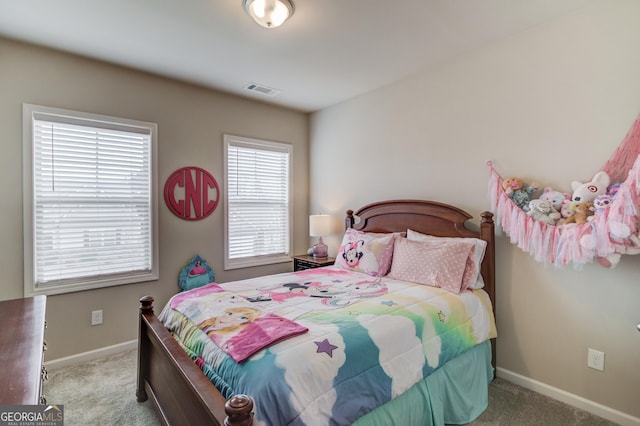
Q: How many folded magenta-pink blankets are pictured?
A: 1